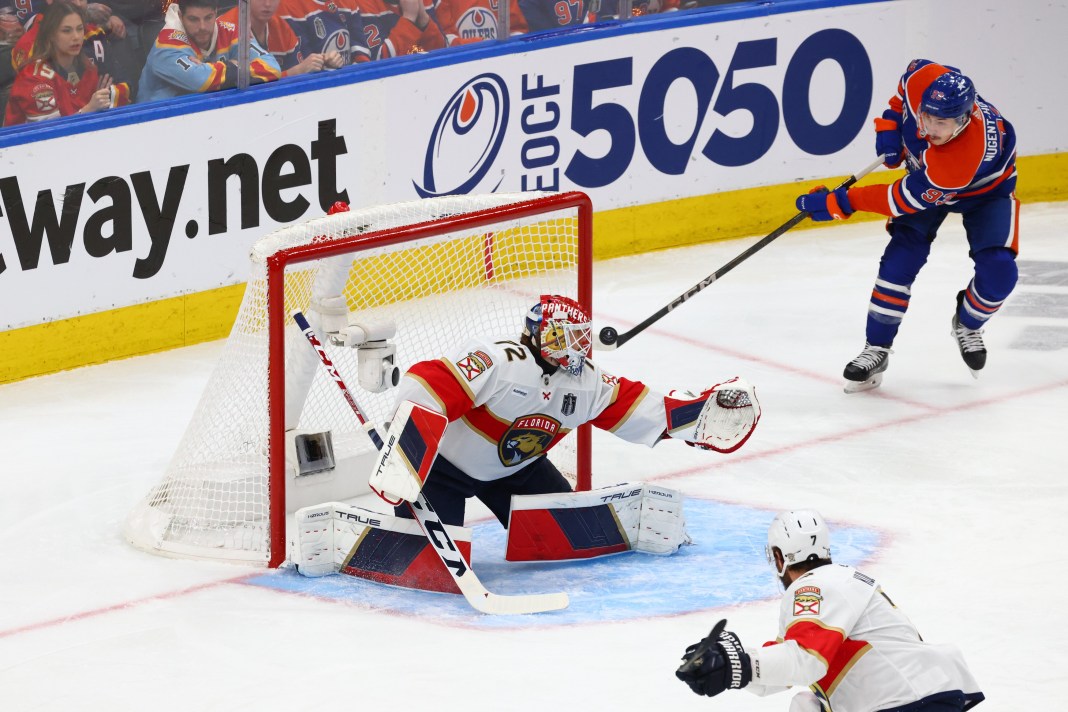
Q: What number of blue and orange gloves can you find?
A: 2